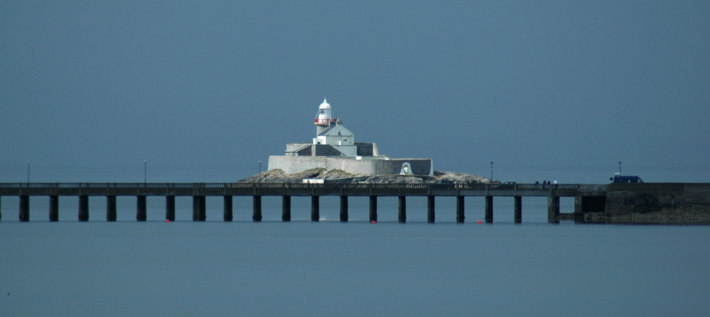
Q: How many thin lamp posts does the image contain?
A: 5